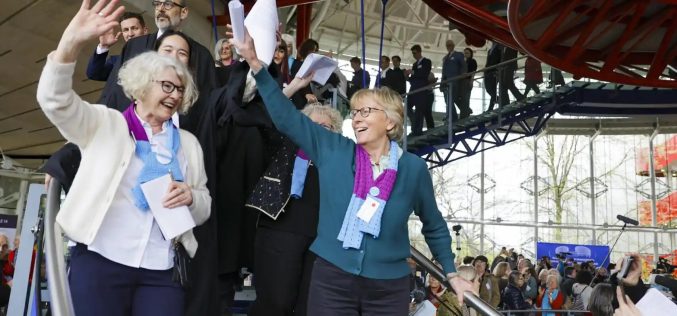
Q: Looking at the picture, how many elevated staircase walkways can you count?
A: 1